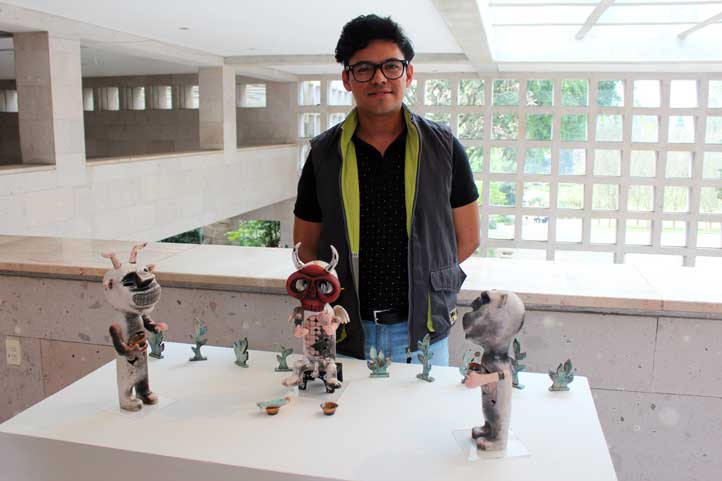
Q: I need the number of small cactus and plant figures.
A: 9